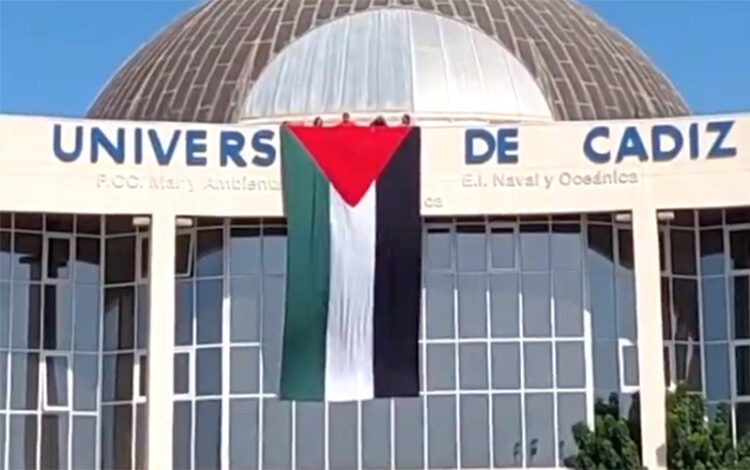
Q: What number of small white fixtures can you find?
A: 4